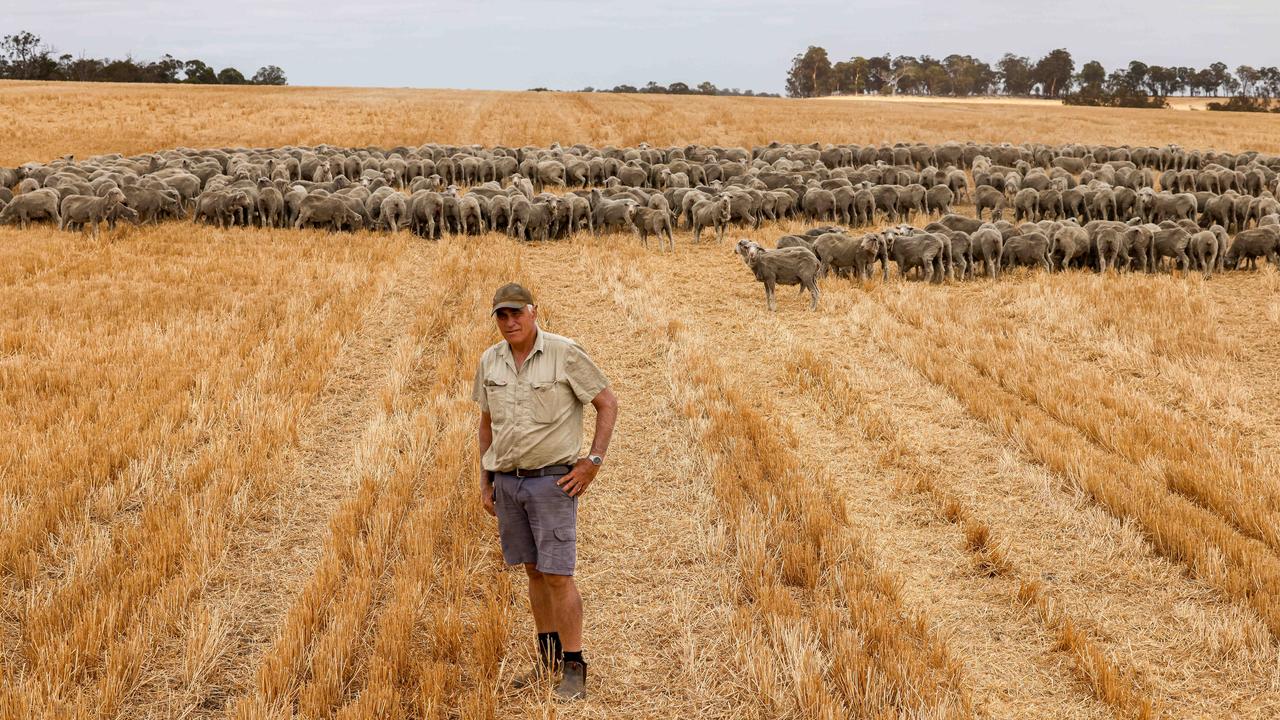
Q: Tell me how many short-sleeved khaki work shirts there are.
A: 1